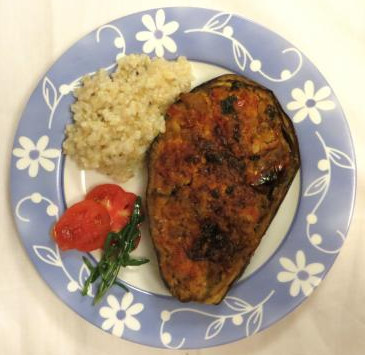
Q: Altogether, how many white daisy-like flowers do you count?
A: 5